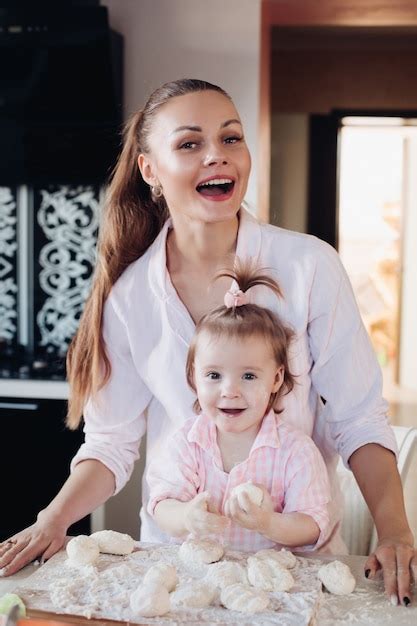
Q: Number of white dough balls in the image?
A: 12